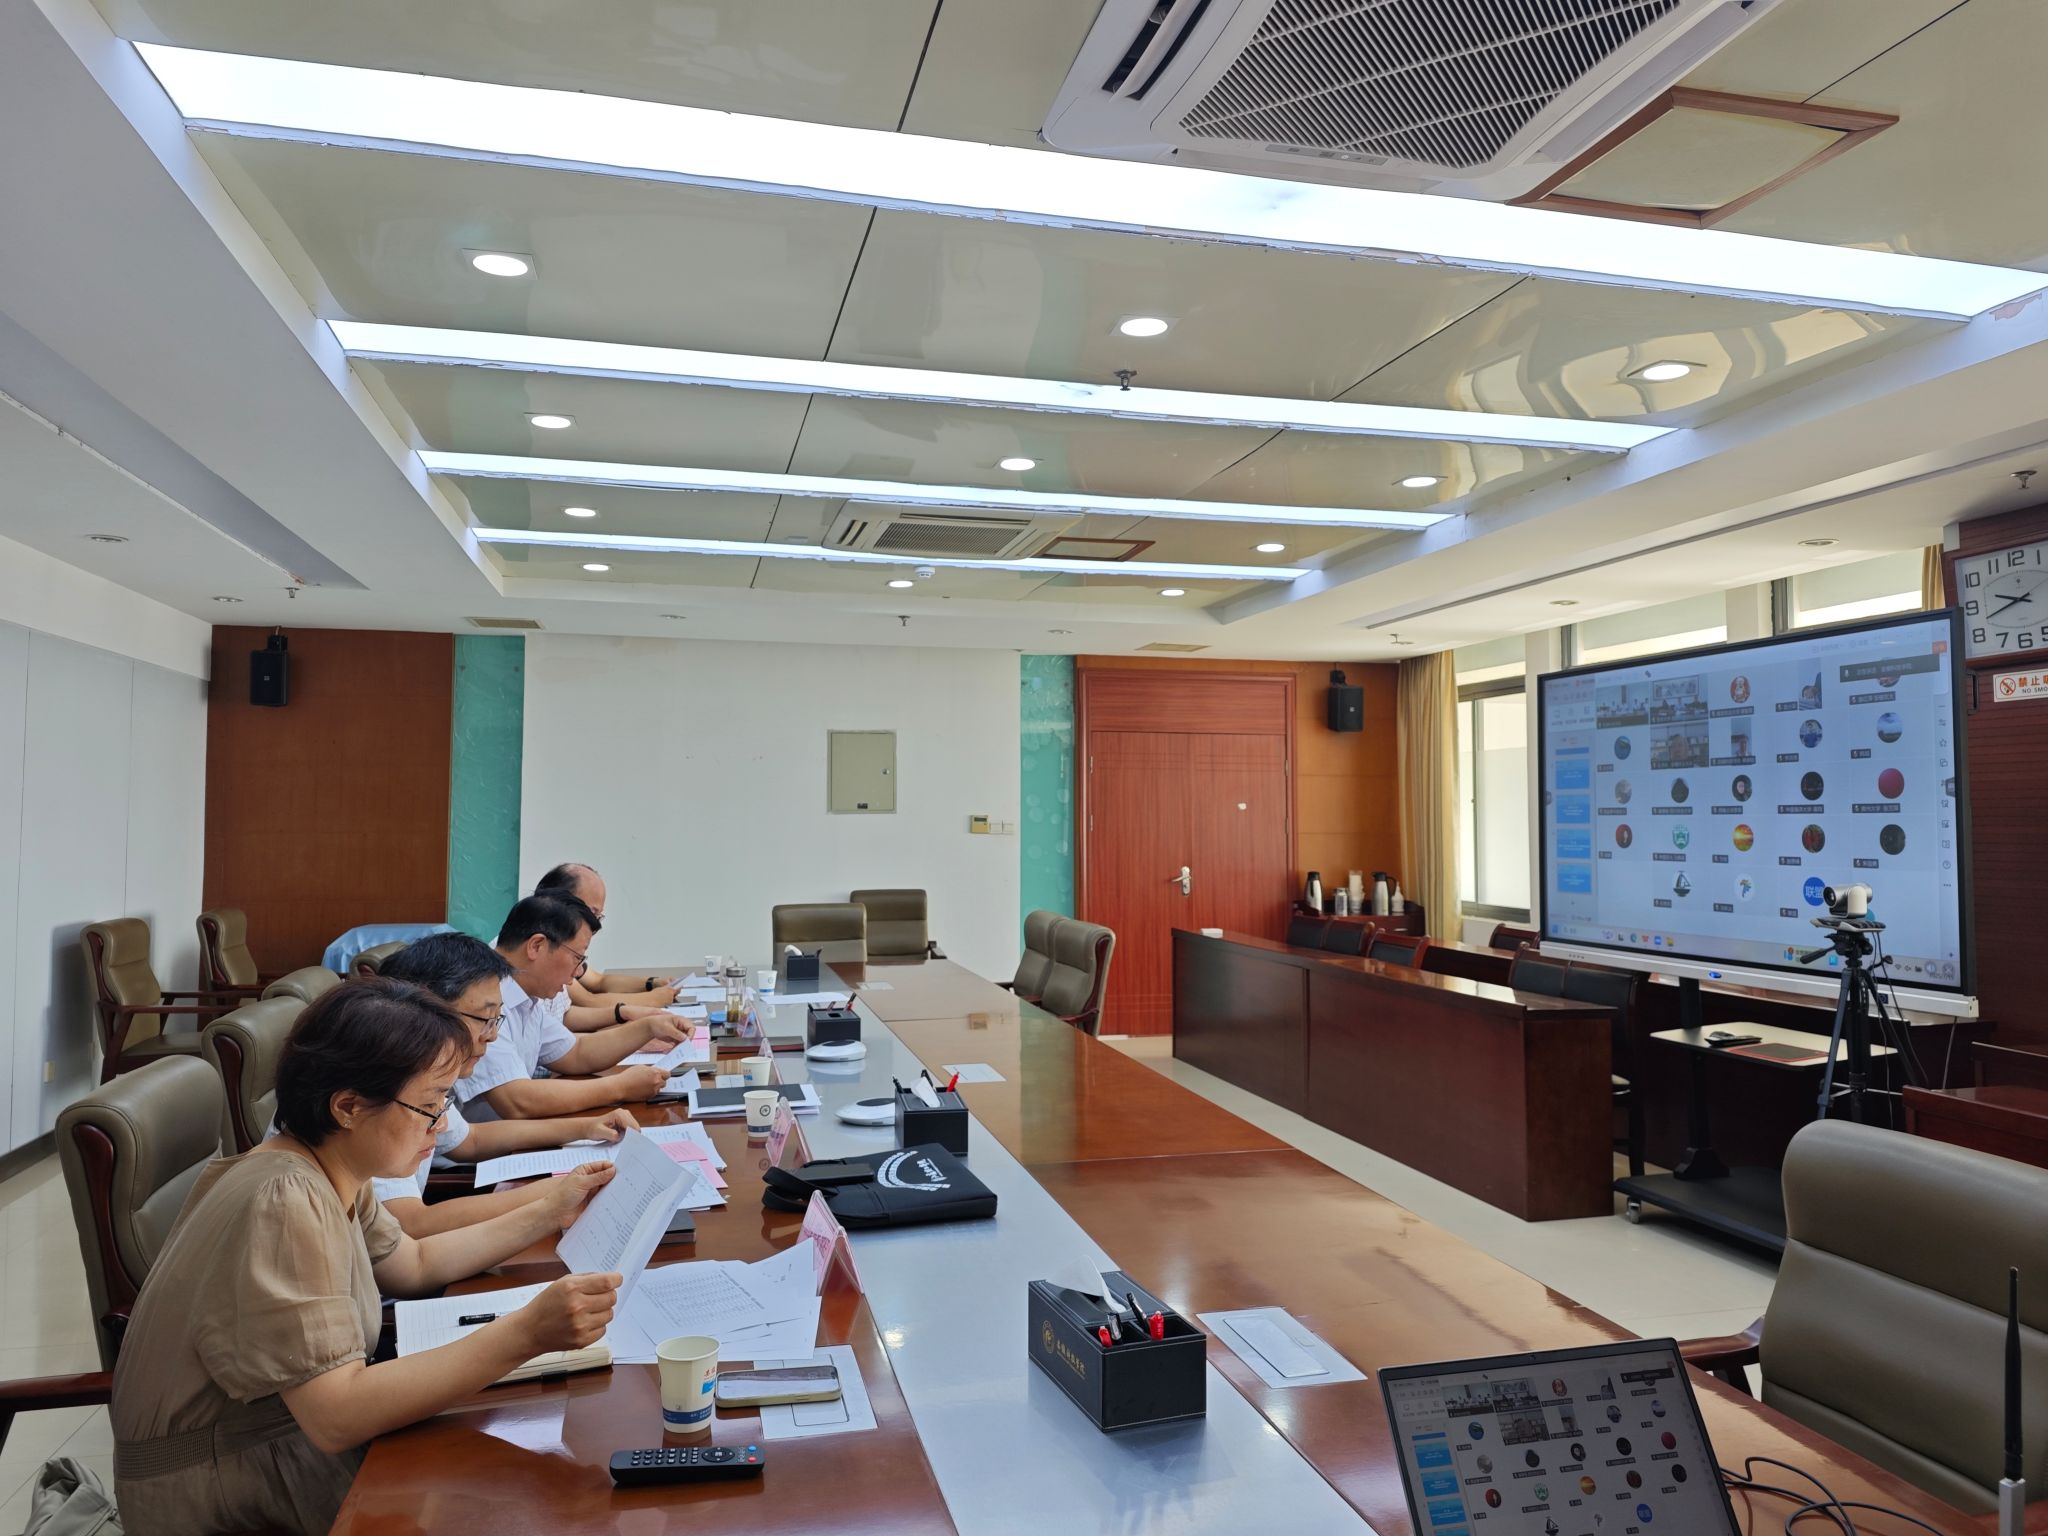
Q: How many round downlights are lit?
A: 11